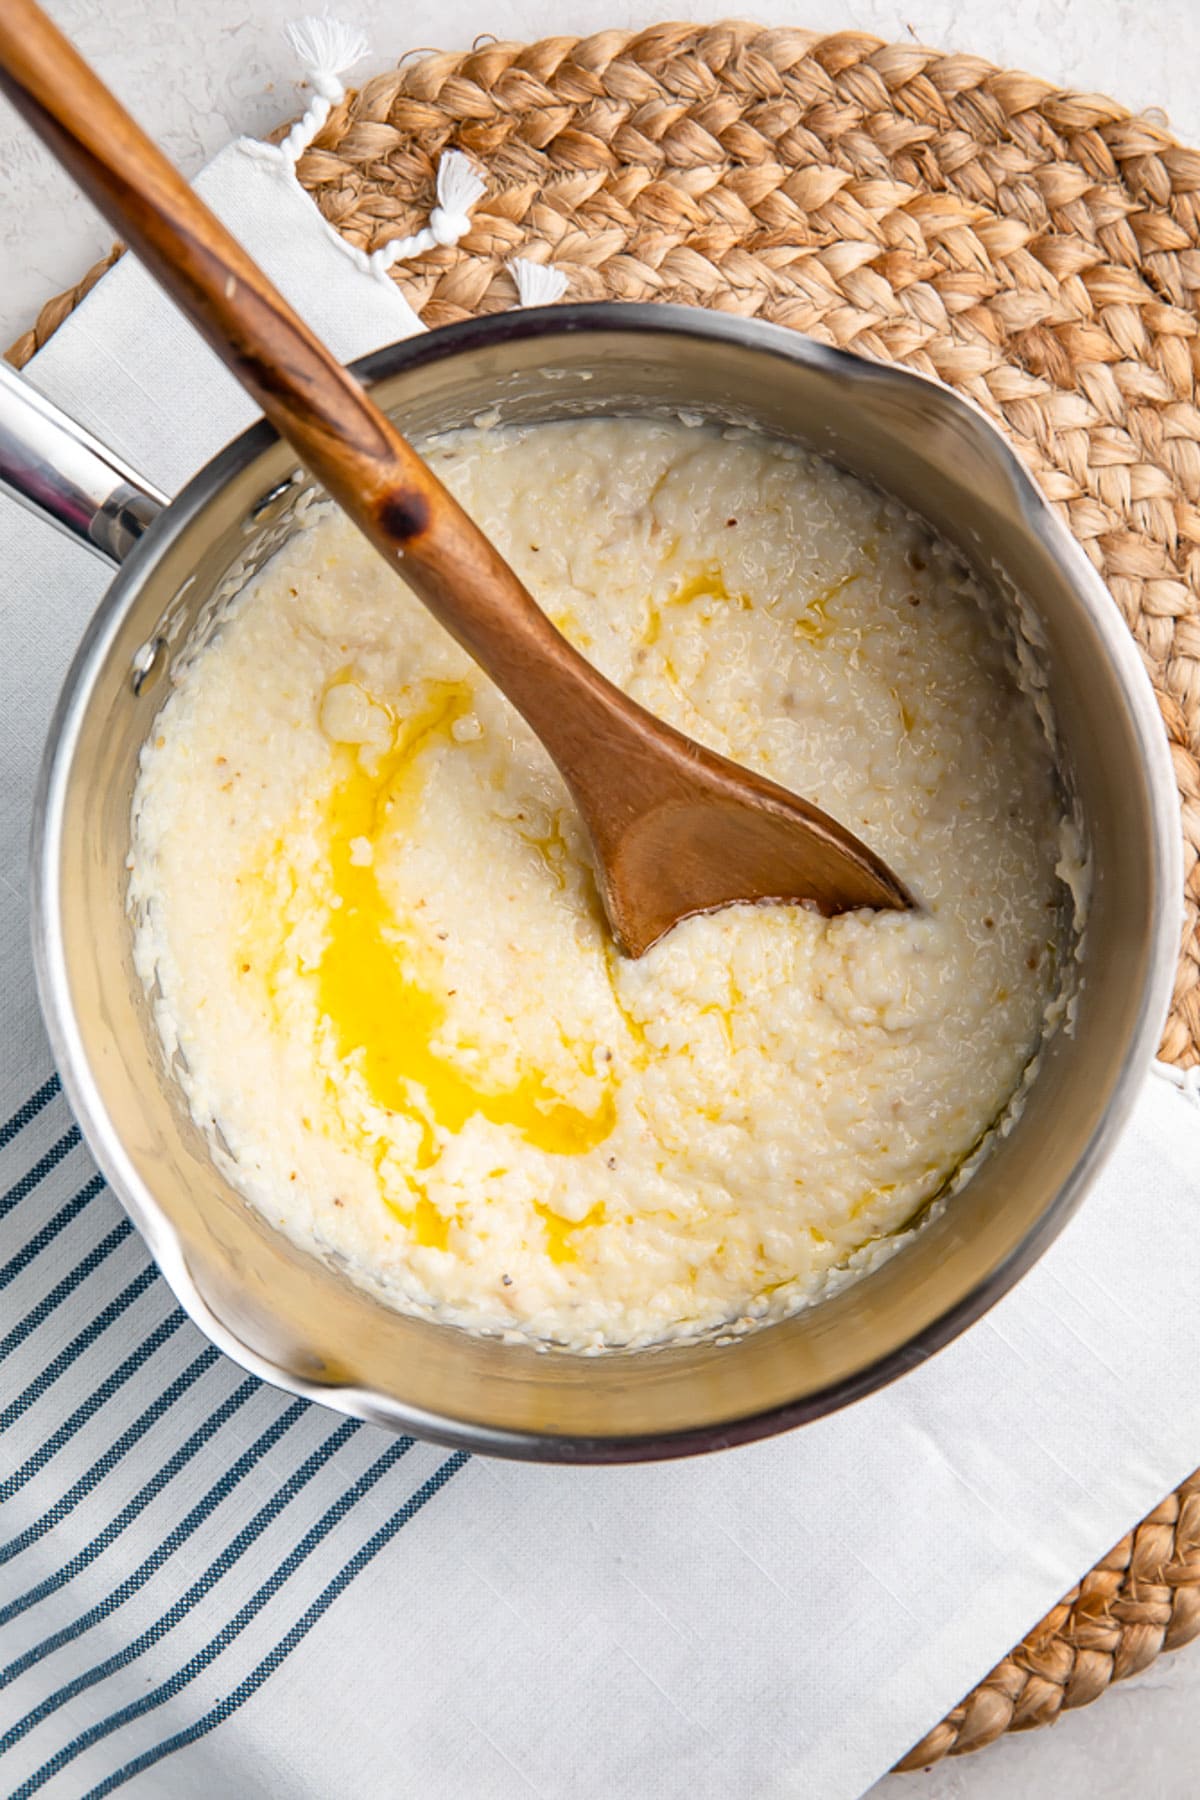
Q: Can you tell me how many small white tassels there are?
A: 3